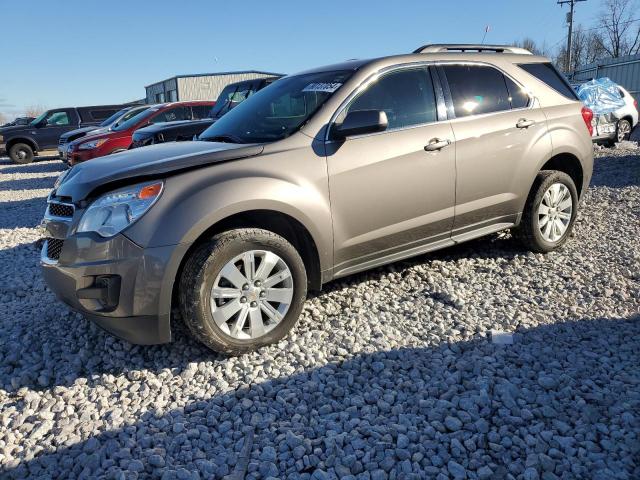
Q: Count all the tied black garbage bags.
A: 0